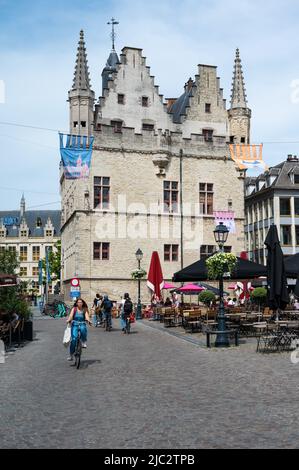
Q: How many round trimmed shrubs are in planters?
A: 2